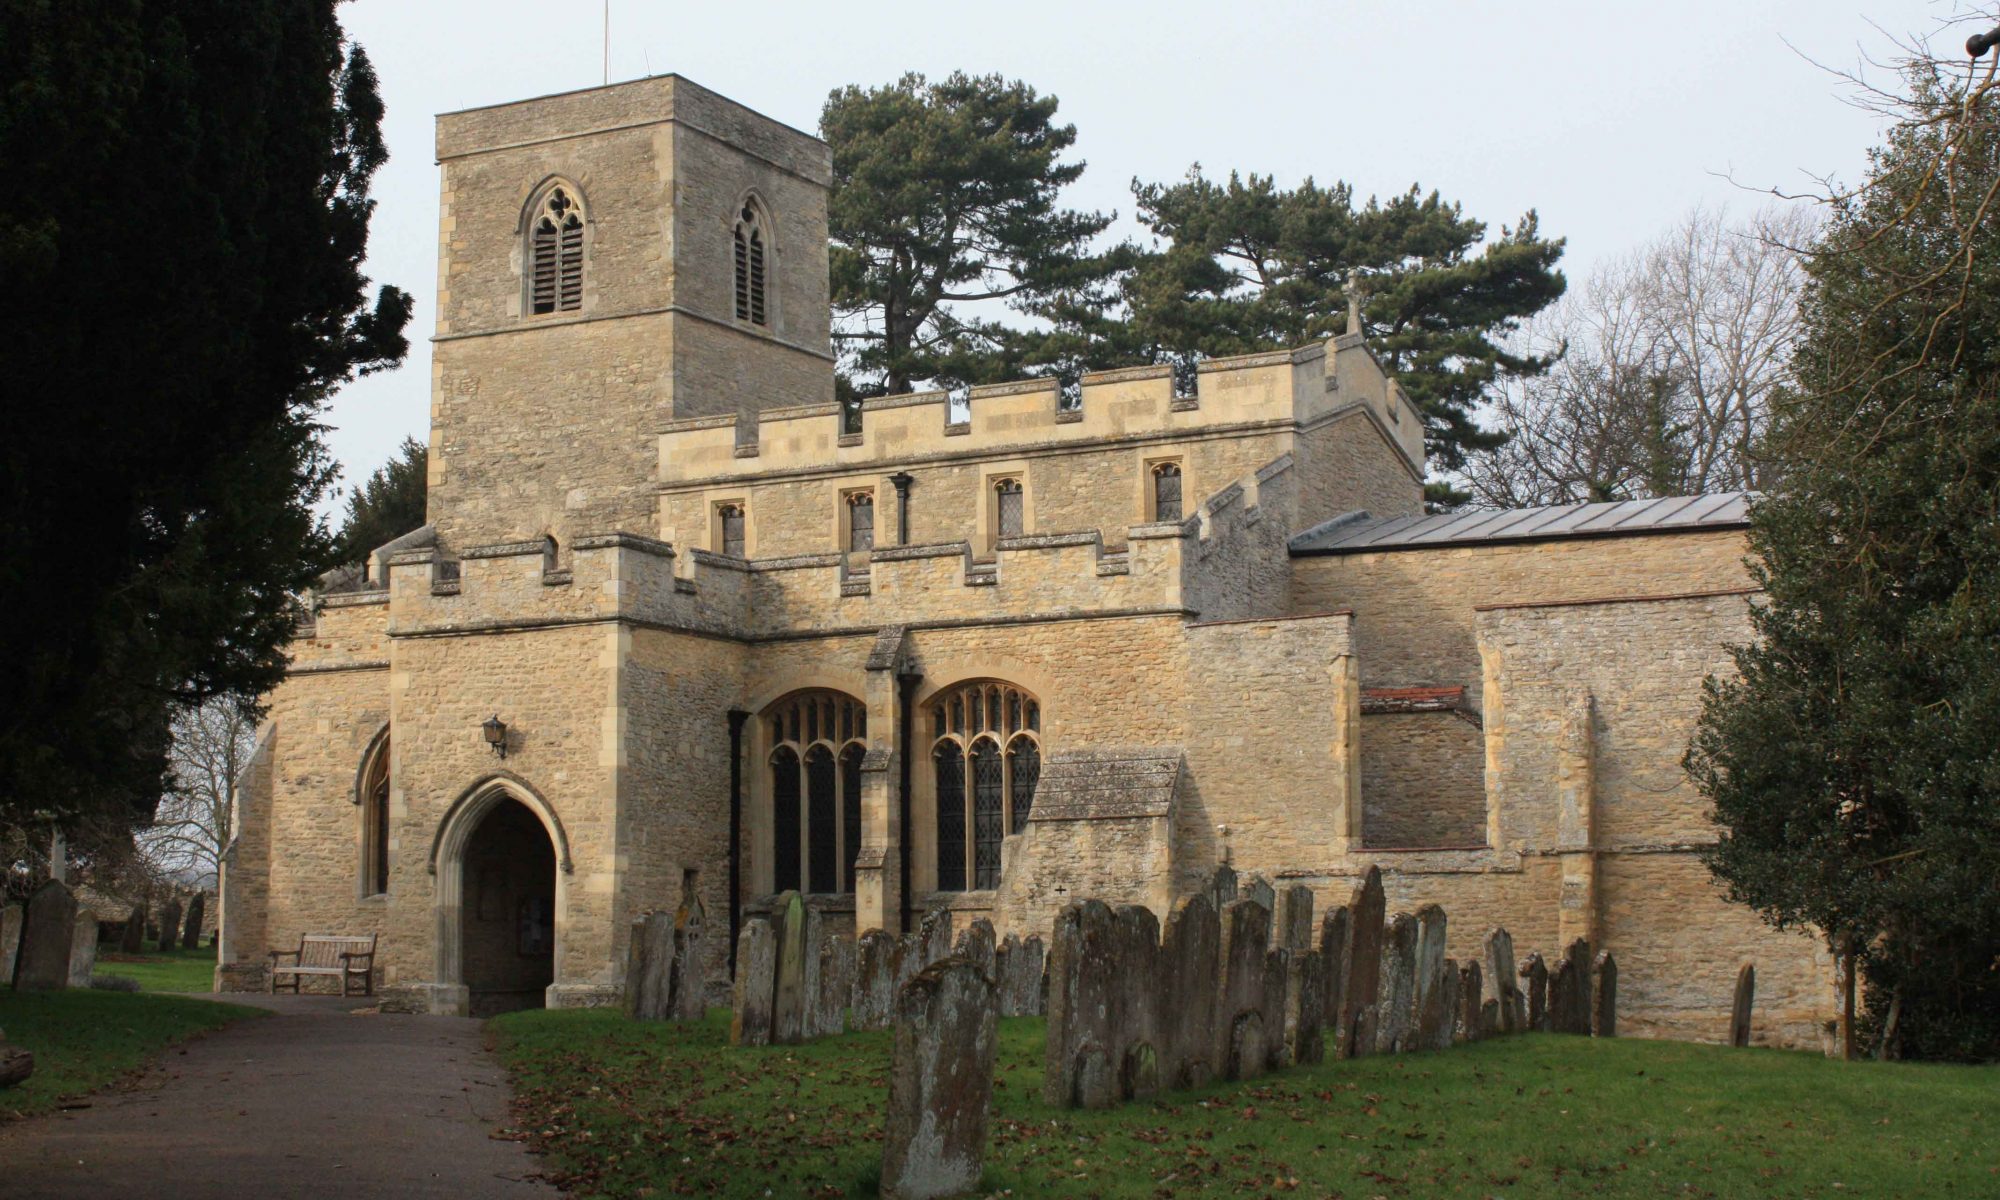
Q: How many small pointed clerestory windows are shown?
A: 4